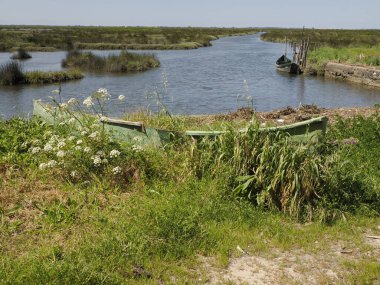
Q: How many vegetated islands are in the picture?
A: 3